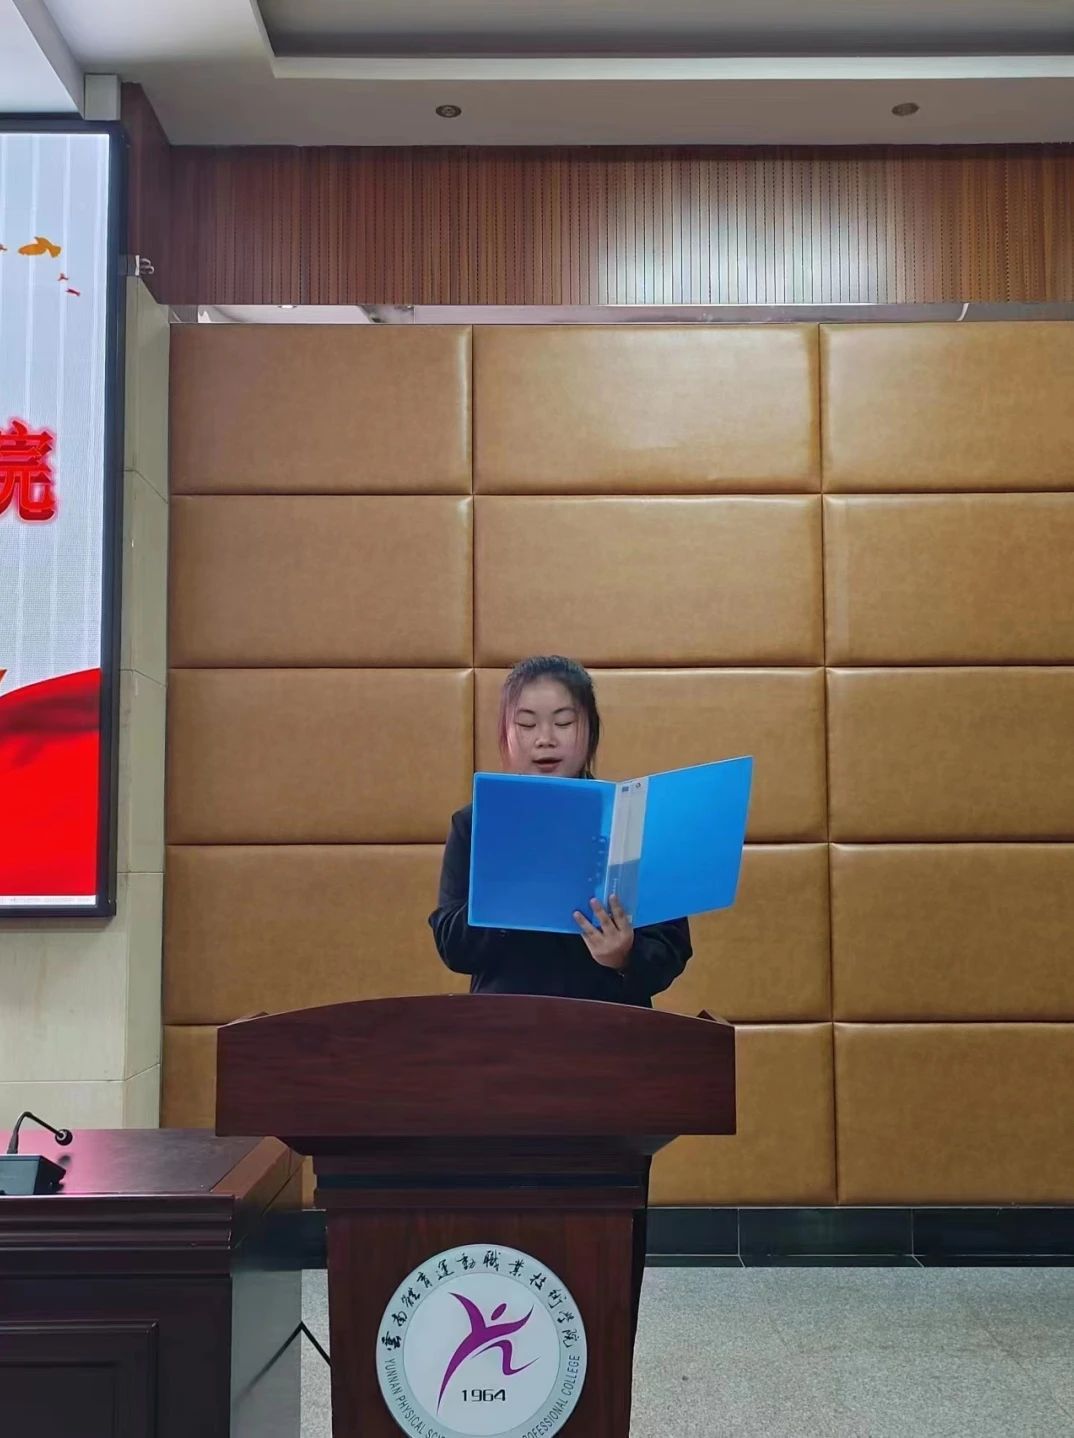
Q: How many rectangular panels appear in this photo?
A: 15